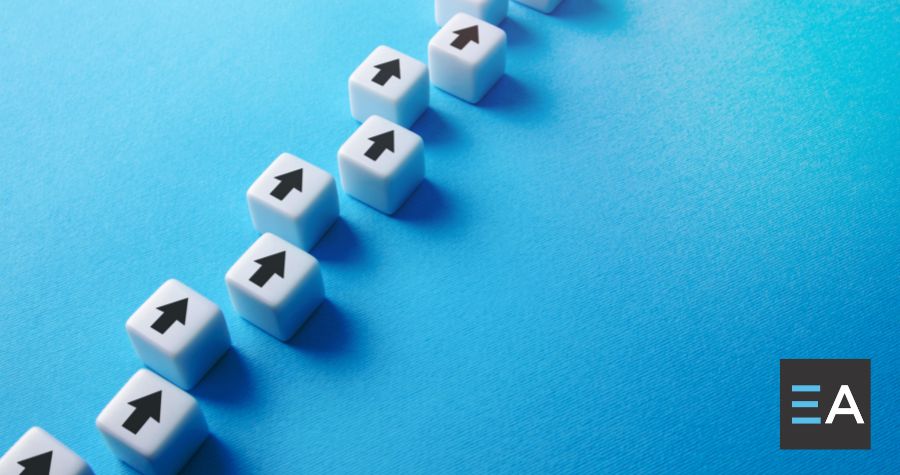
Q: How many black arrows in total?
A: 8